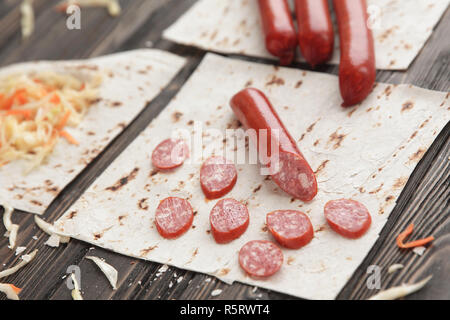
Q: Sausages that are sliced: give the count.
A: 1